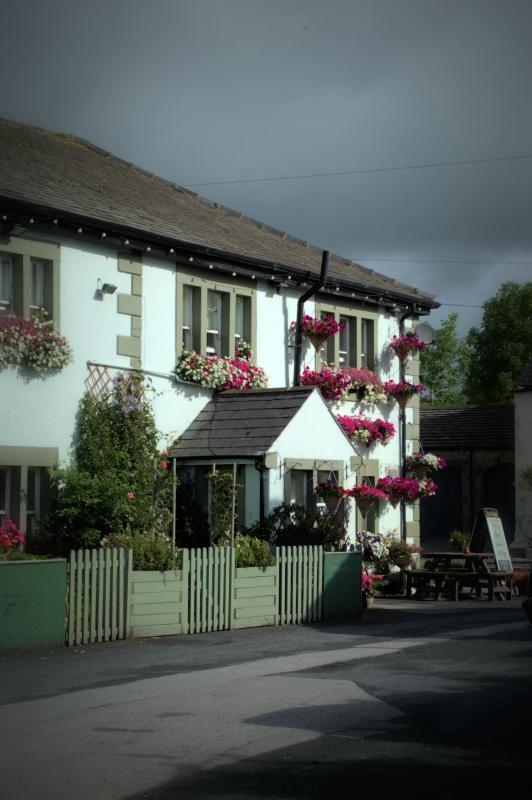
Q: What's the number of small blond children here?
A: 0